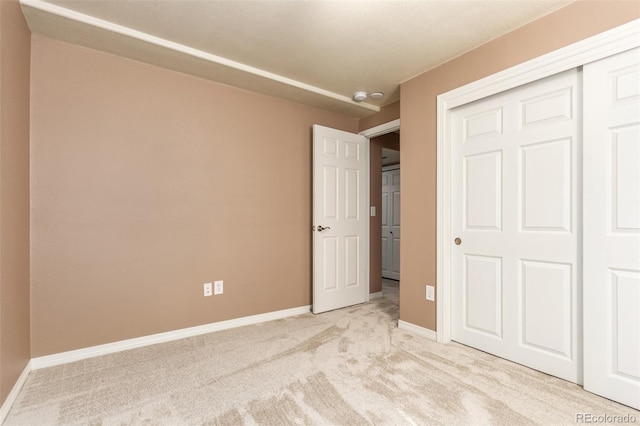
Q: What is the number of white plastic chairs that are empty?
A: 0